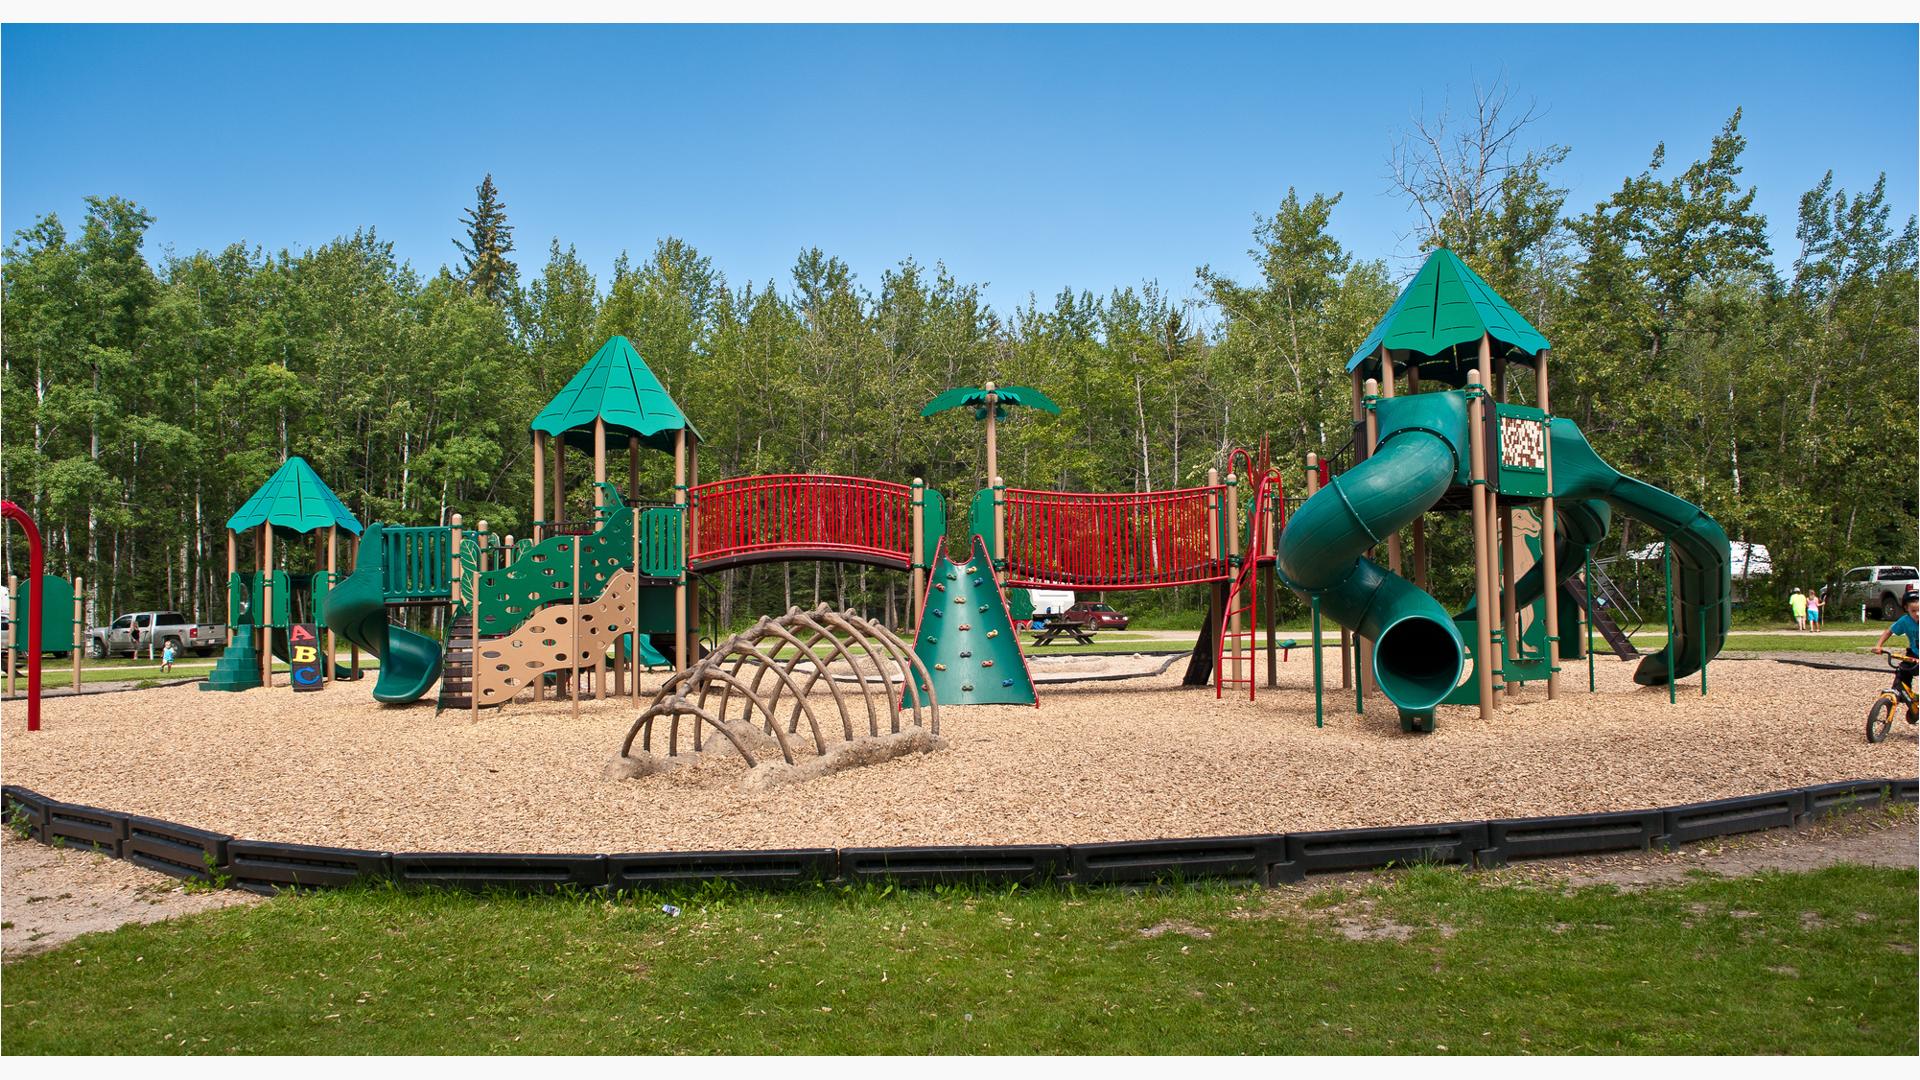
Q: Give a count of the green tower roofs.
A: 3